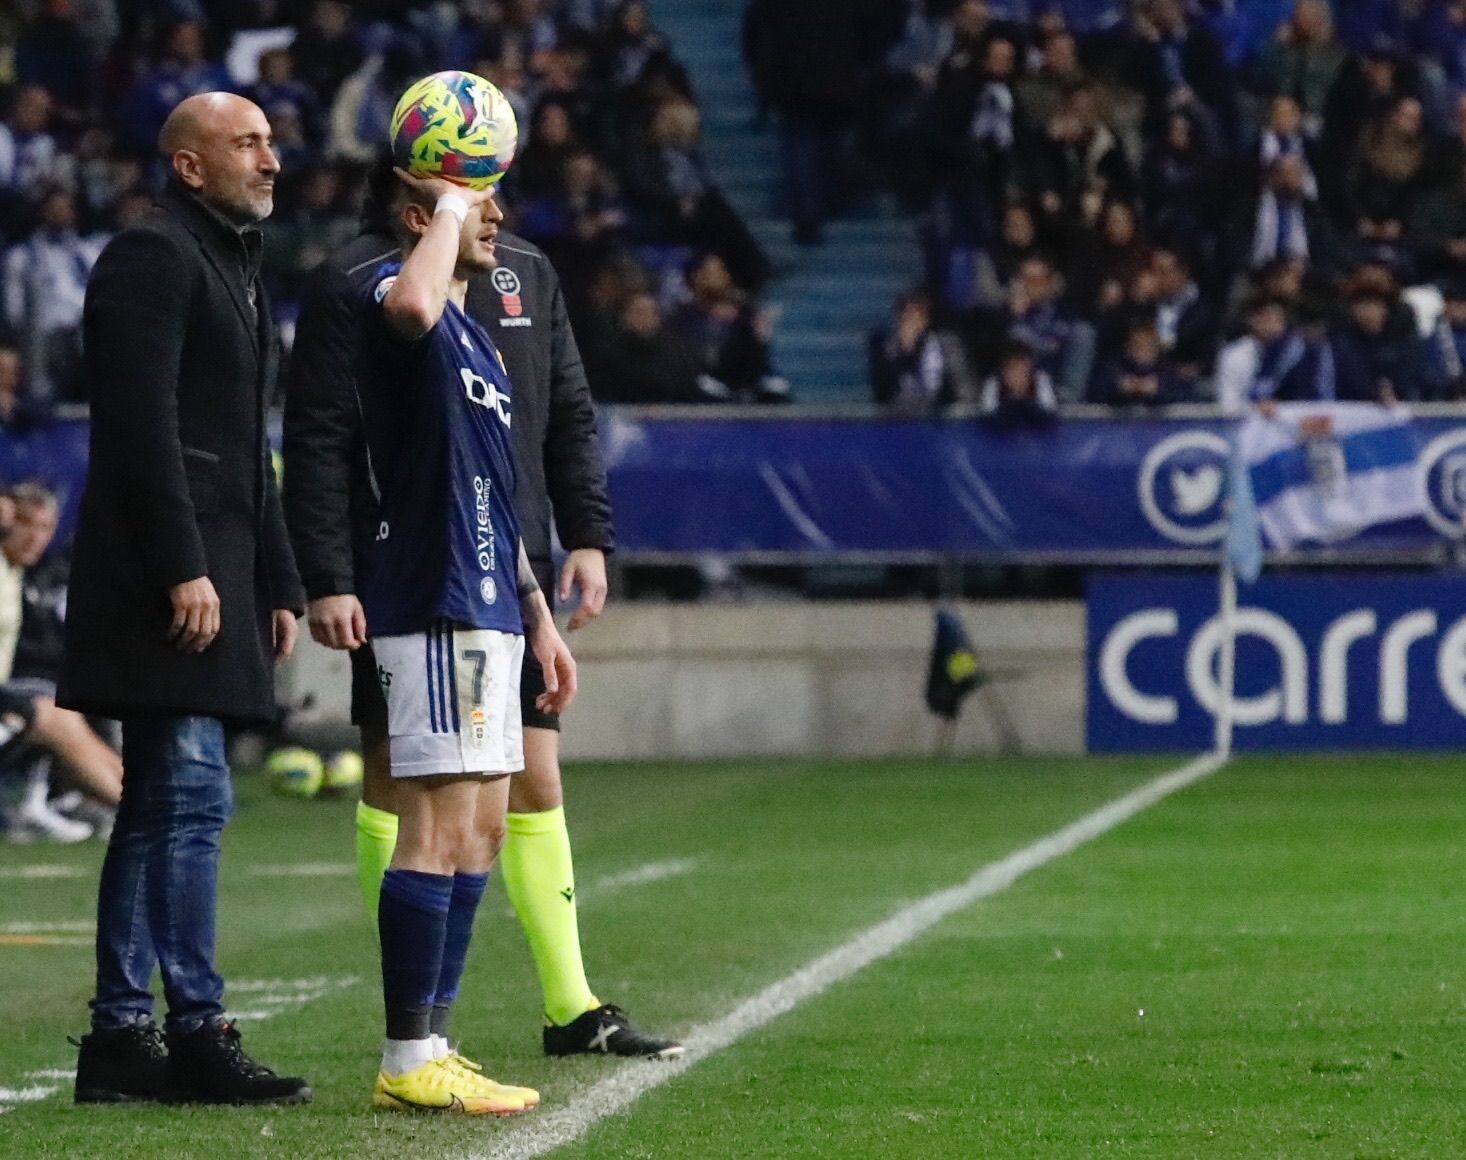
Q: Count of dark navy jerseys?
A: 1